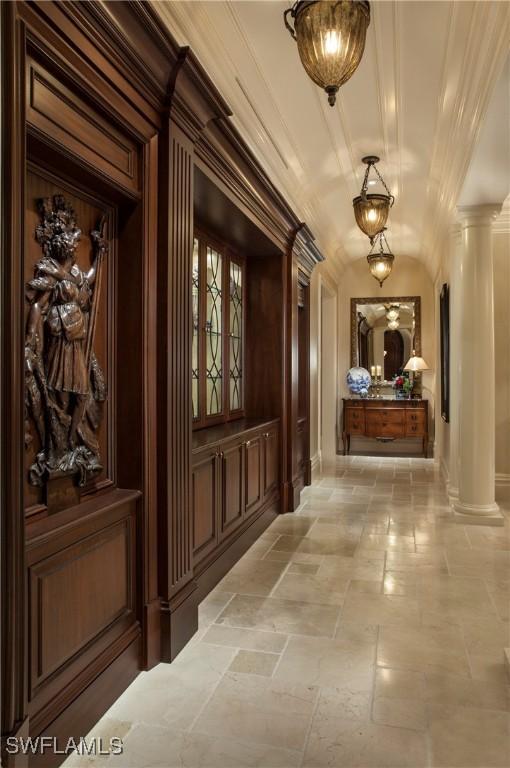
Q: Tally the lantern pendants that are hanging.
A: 3